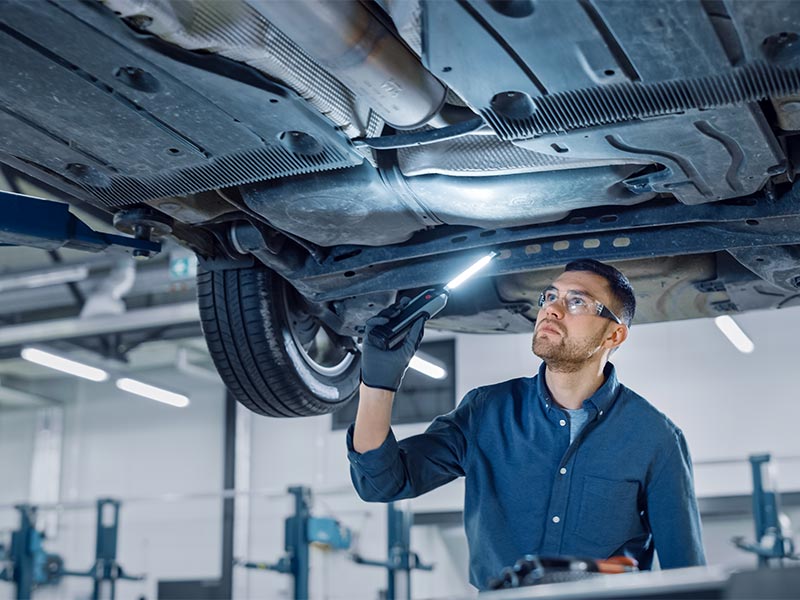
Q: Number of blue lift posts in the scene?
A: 5